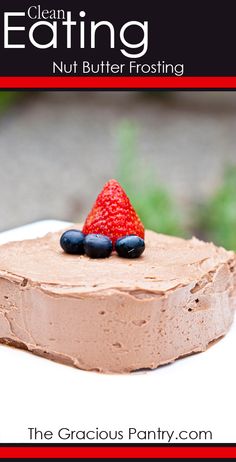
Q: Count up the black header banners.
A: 1